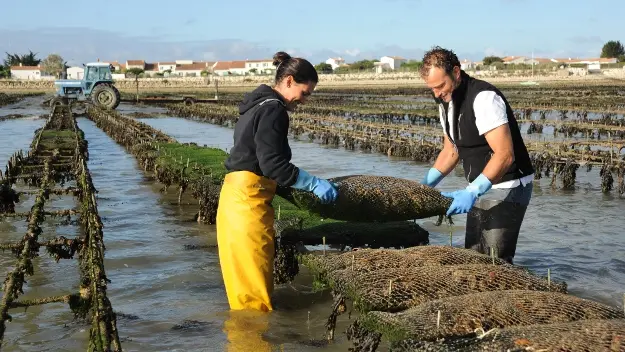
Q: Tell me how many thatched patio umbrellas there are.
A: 0